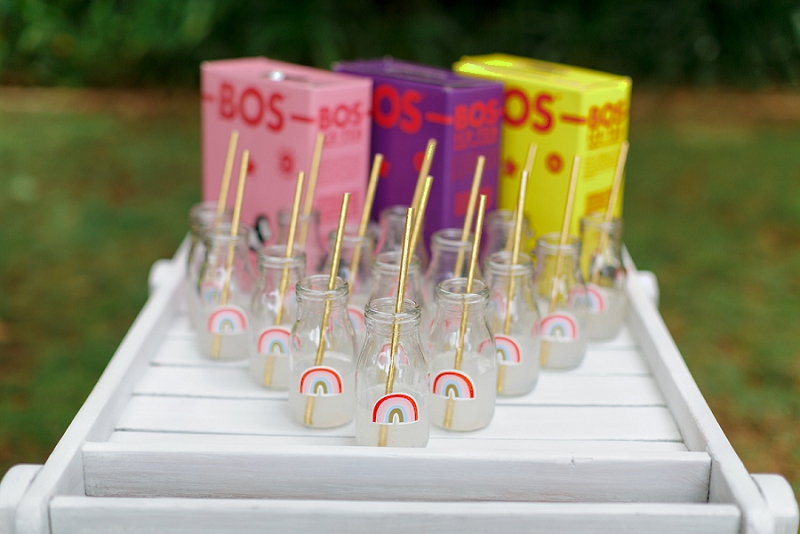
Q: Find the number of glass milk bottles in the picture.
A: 15